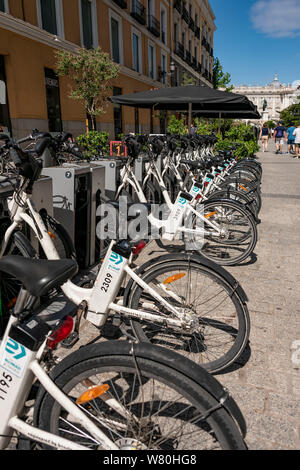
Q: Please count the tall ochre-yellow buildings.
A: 1